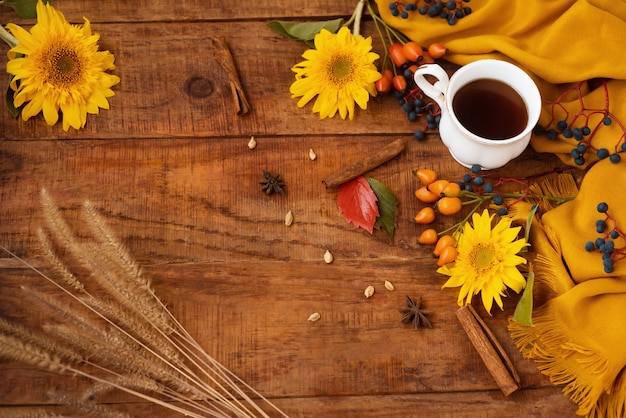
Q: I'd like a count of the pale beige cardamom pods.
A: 7